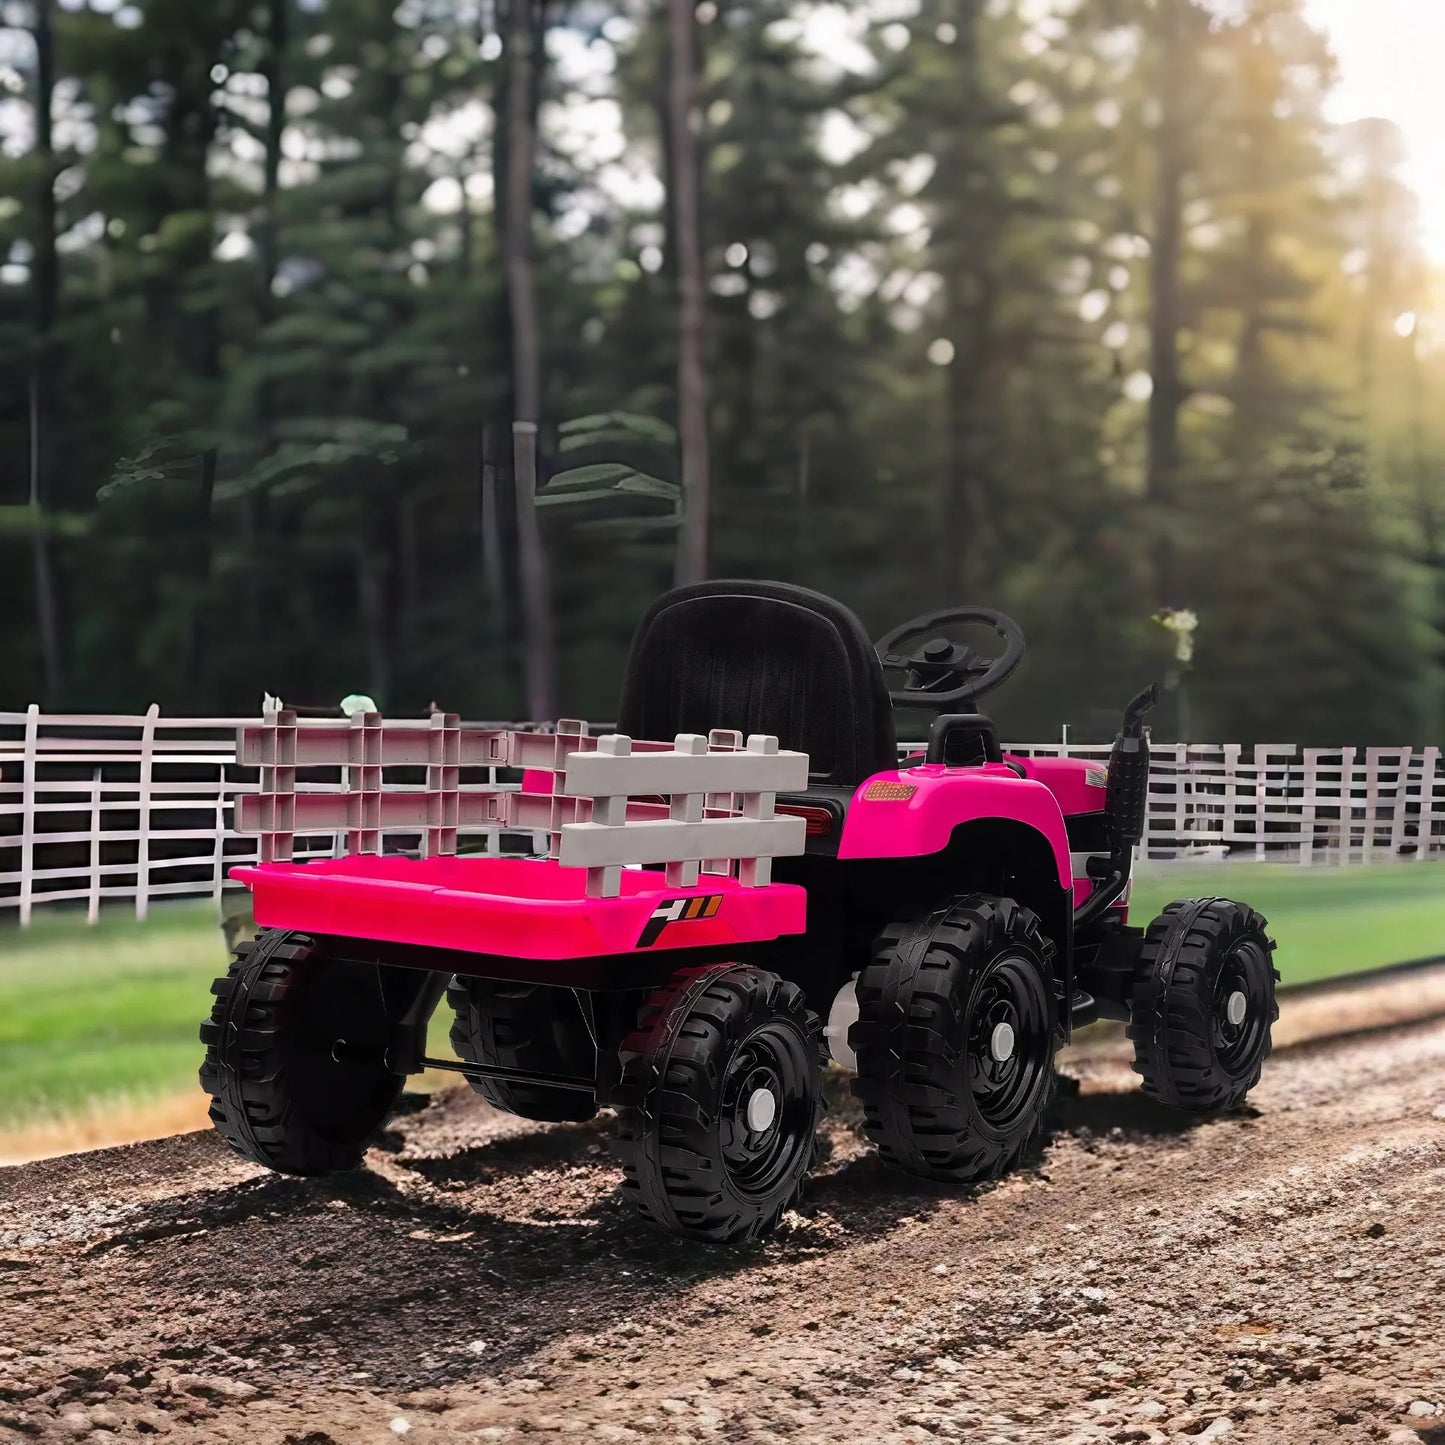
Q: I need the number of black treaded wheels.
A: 5